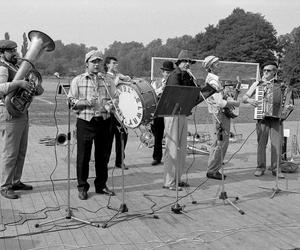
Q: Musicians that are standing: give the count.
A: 7